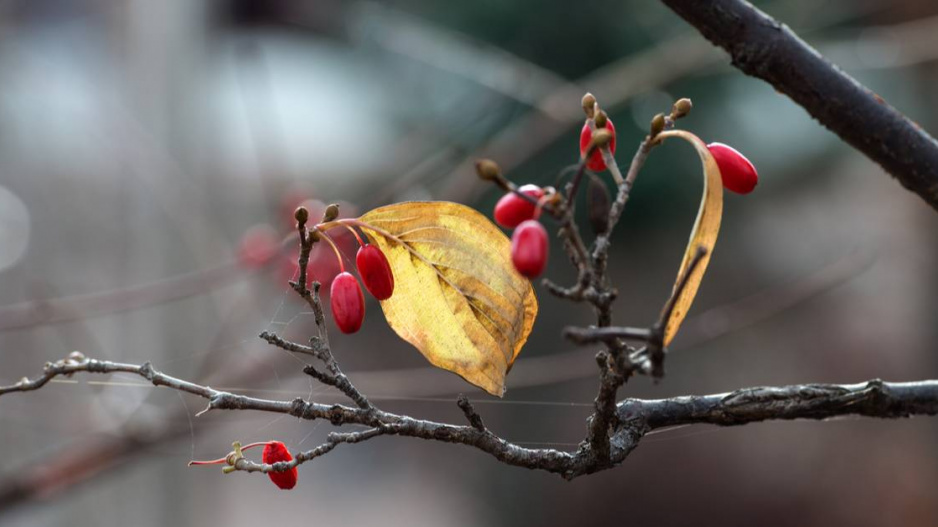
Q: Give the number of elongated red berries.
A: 7